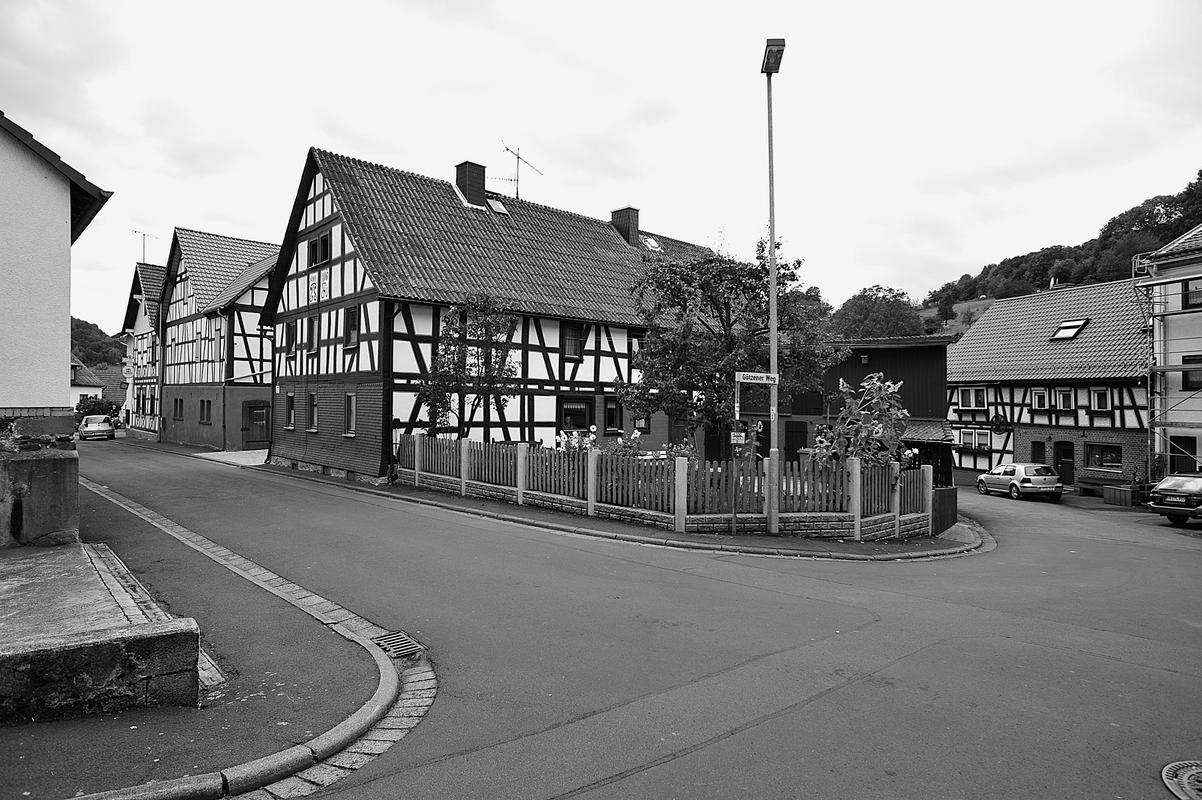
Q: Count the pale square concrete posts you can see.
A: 9